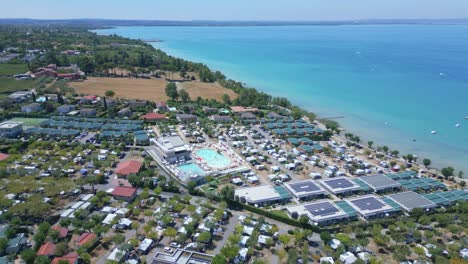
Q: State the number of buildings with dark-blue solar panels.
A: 4